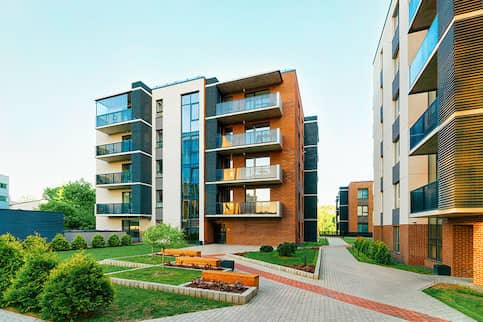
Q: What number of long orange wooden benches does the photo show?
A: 3